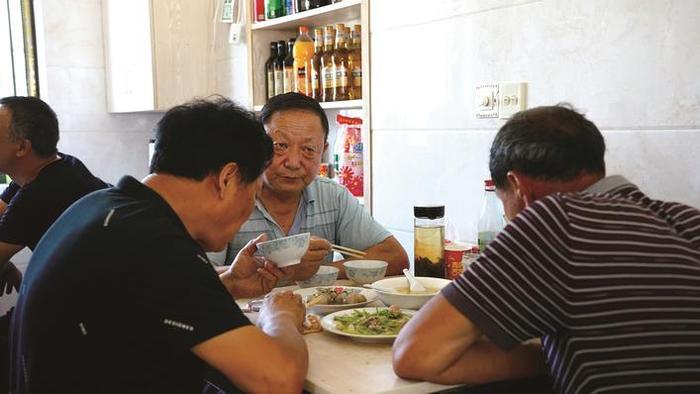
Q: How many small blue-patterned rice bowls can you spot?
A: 3